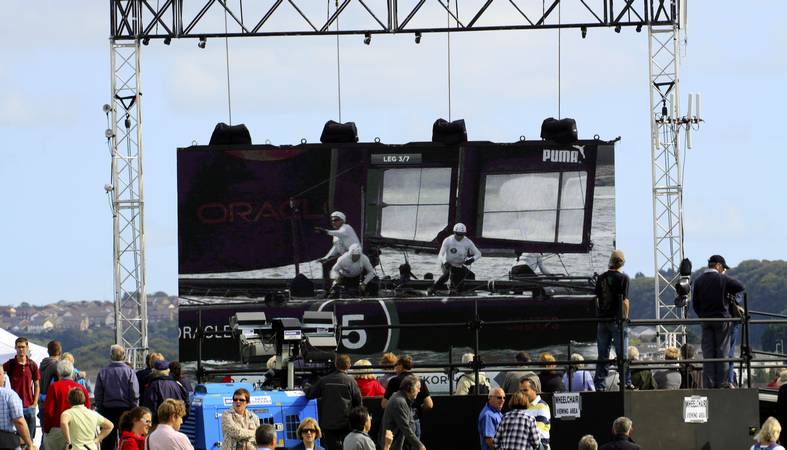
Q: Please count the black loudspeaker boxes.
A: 4